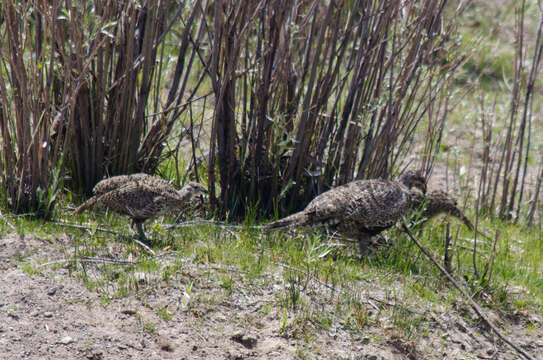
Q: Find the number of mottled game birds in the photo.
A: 4